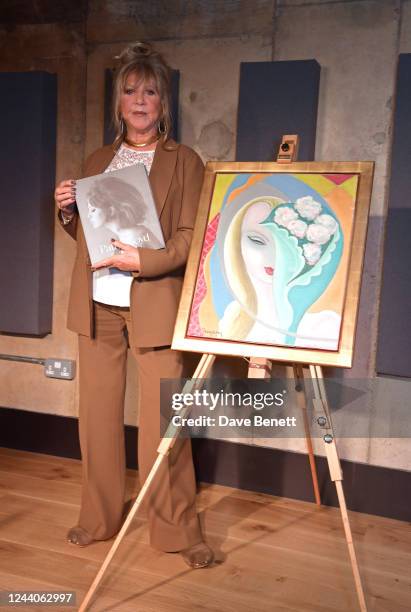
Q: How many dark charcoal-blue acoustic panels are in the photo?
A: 4